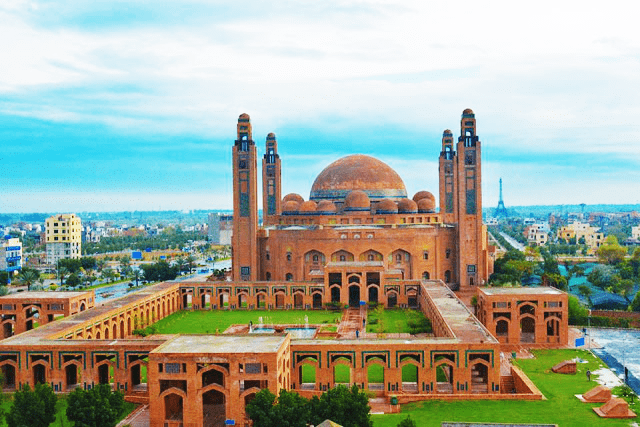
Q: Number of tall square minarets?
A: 4